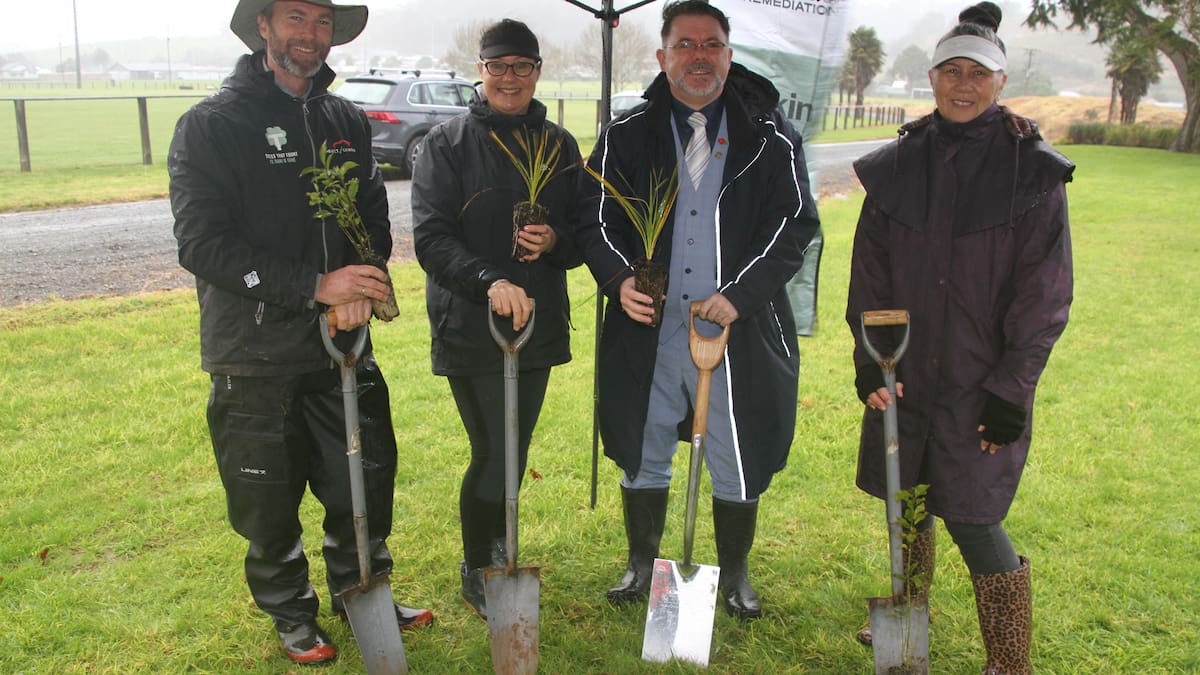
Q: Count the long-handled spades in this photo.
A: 4